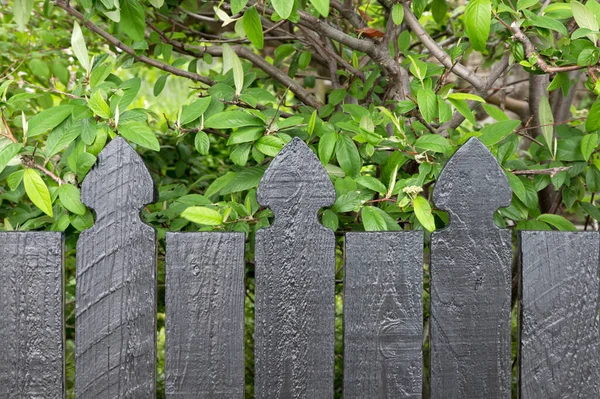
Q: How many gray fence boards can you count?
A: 7